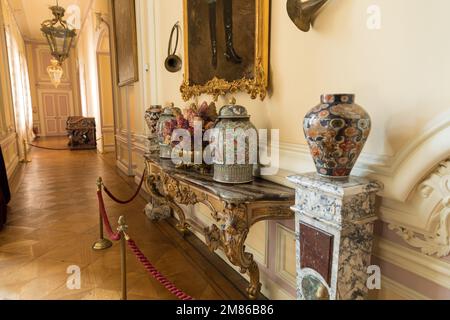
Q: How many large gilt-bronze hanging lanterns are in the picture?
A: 2